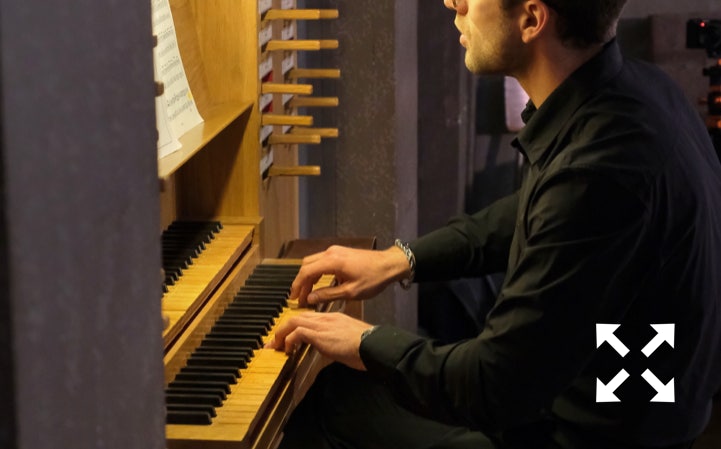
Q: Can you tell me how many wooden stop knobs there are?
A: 11